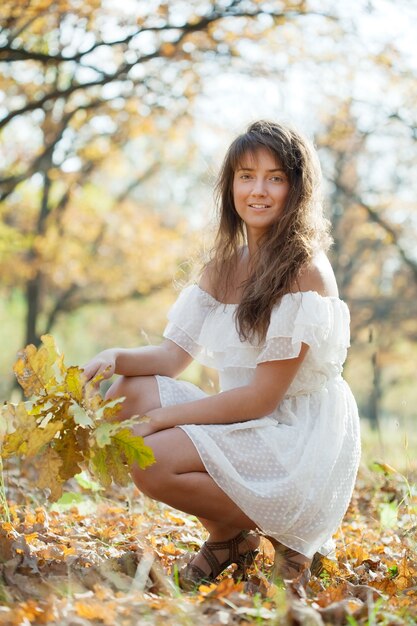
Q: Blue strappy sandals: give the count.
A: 0